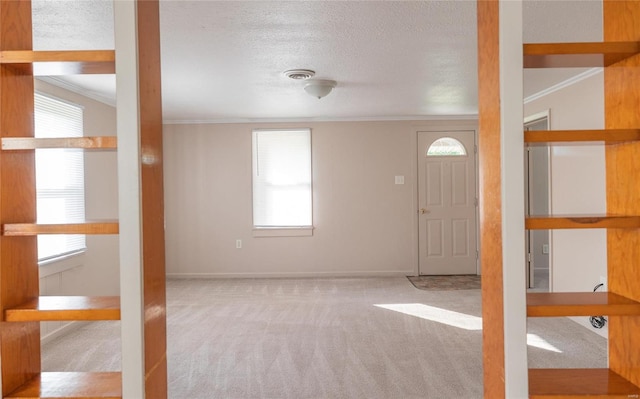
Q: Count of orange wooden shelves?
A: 10